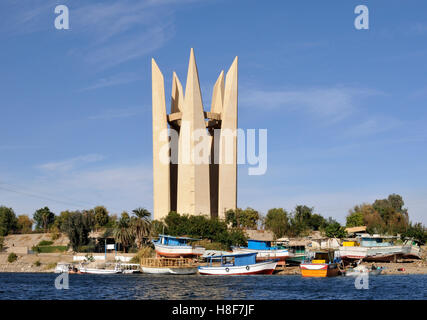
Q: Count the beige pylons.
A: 5